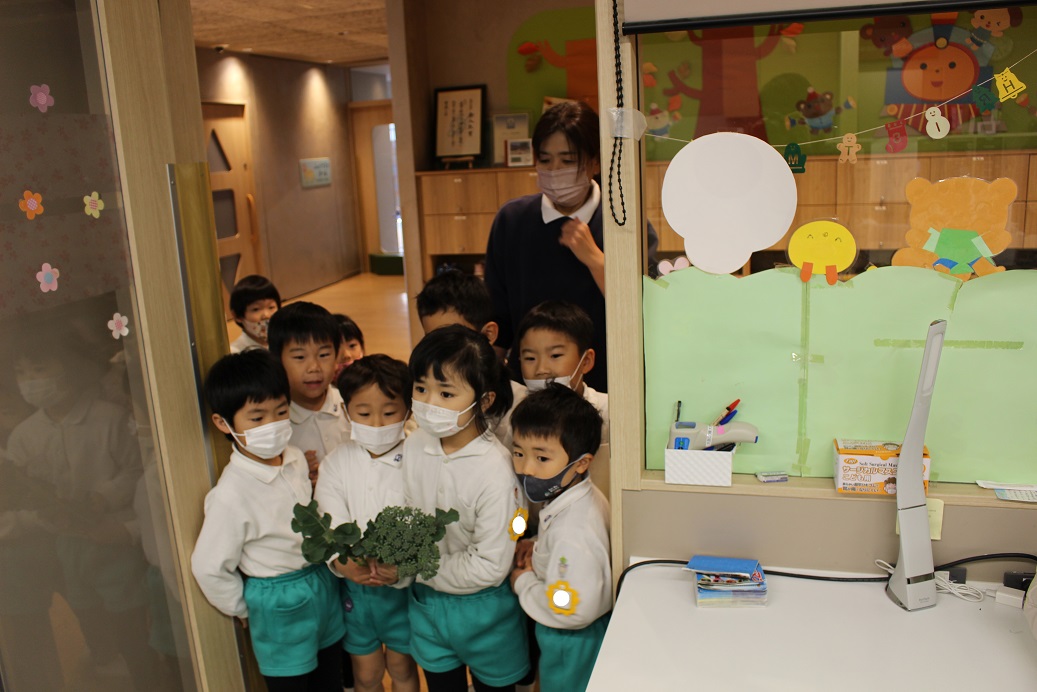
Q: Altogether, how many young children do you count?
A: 9